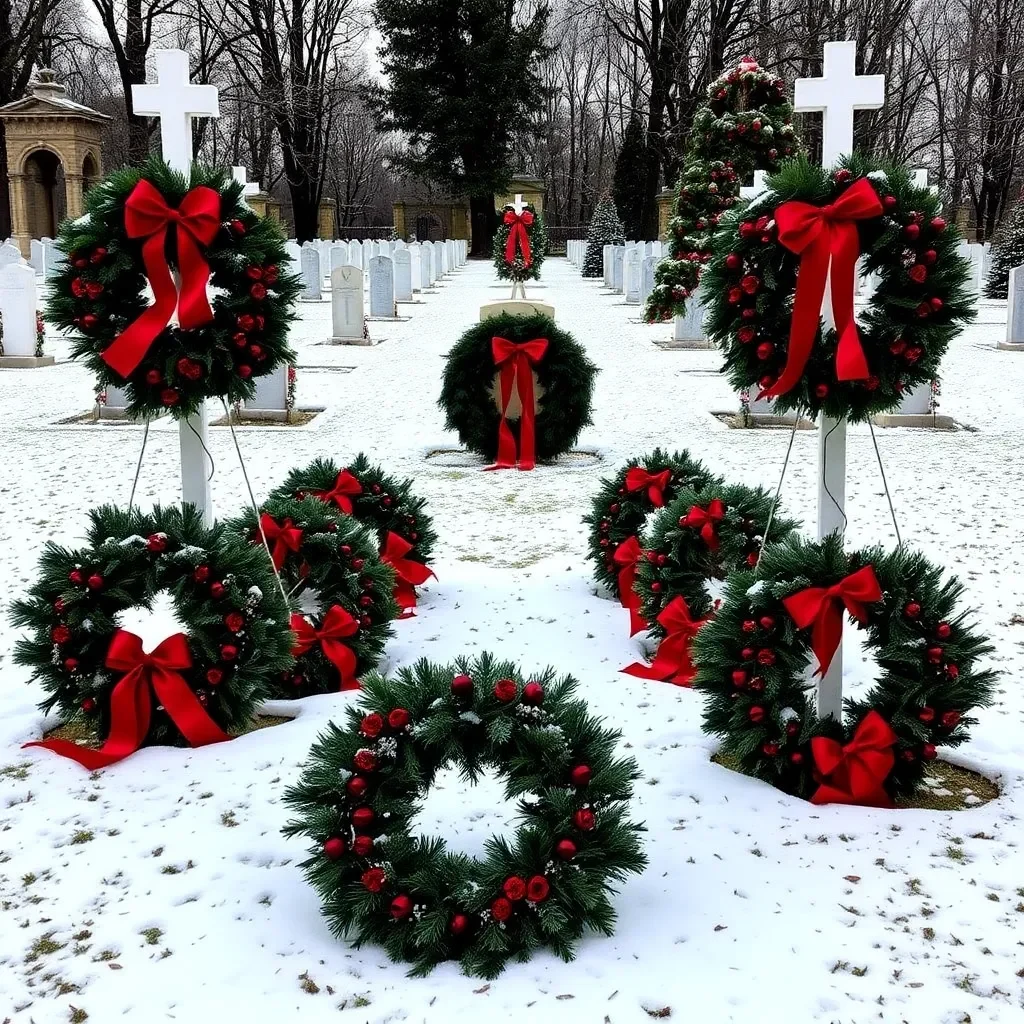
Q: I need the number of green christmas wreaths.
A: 11